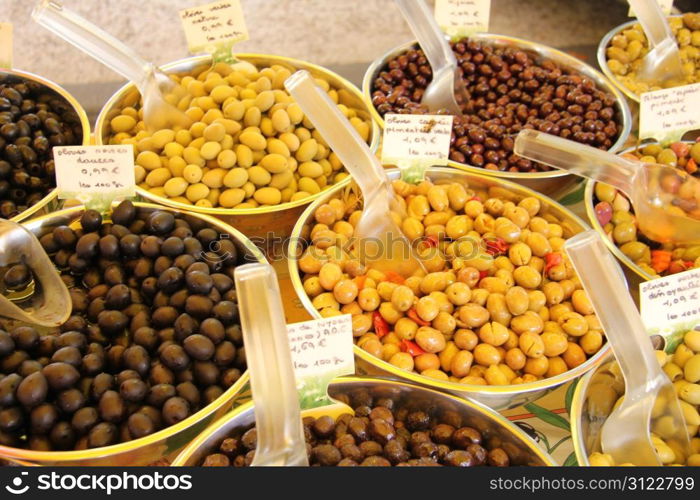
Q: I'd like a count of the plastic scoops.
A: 8